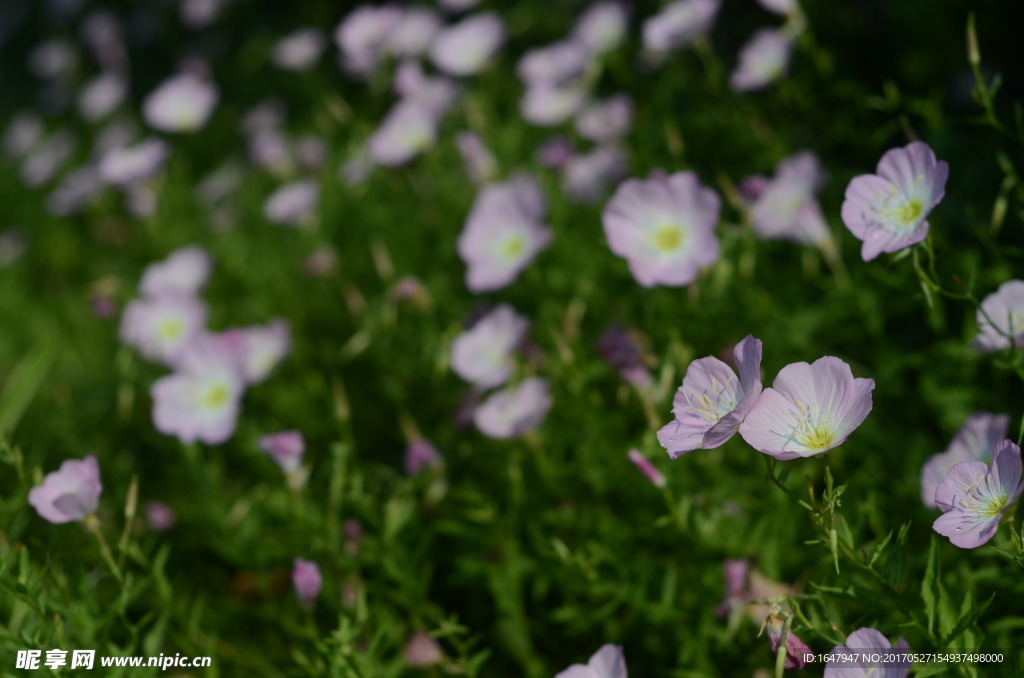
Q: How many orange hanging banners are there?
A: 0